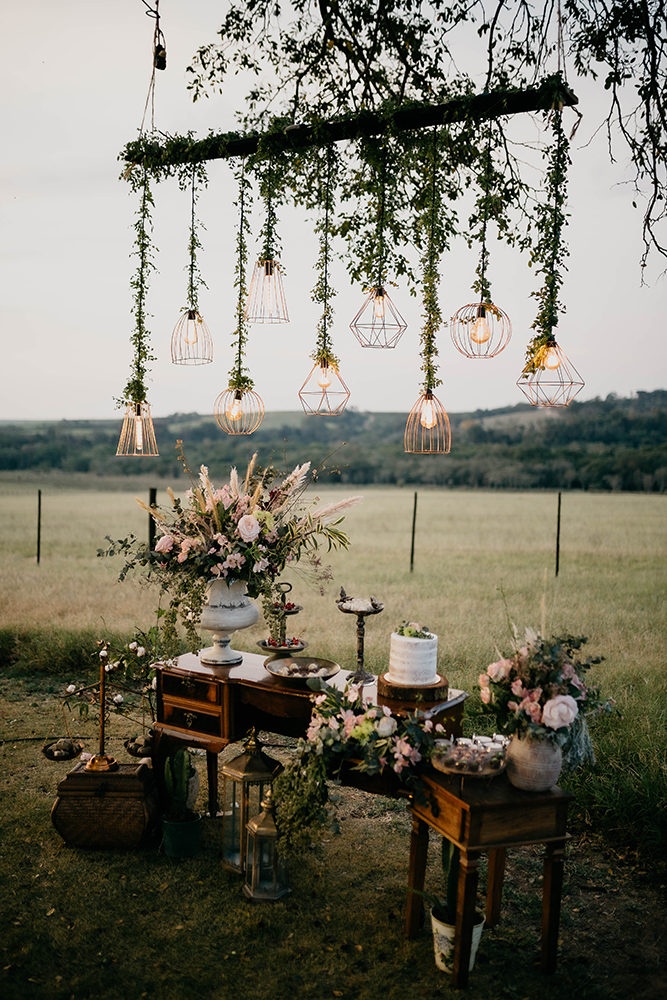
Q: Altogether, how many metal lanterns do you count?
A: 2